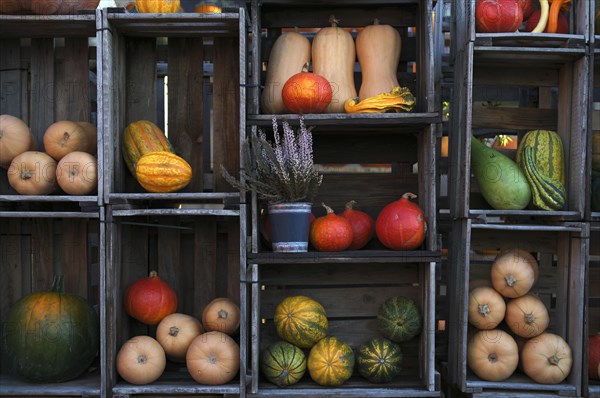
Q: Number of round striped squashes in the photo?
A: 5